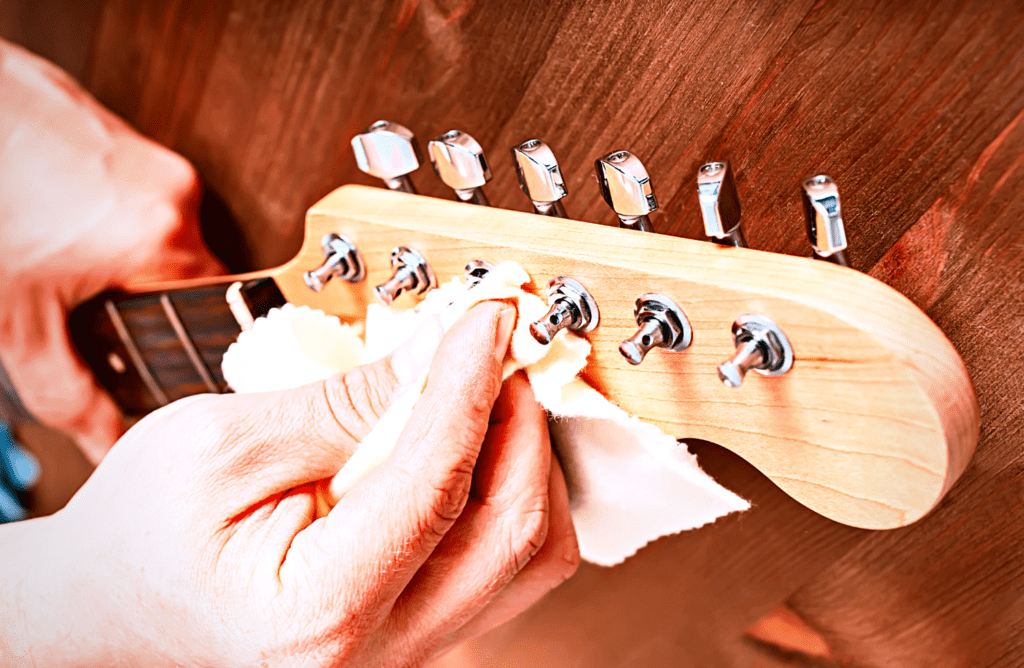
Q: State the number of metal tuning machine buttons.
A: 6